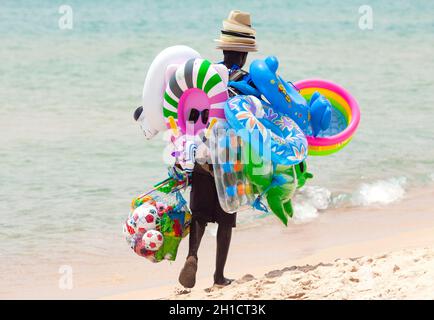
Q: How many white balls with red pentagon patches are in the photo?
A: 2